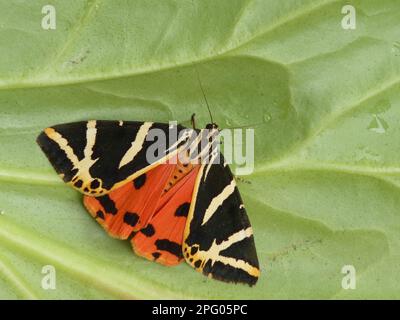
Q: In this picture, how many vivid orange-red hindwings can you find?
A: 2